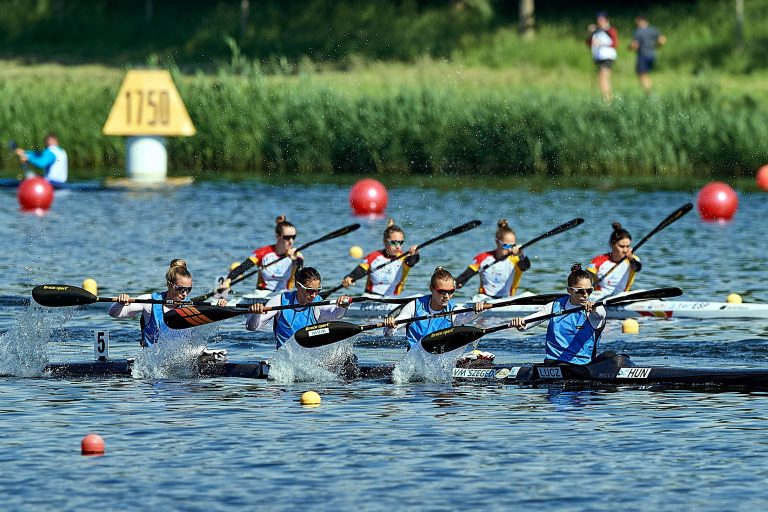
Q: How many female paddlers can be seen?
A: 8